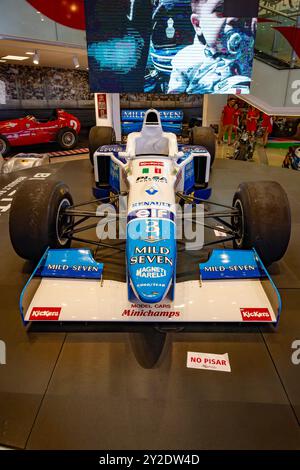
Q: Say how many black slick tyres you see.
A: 4